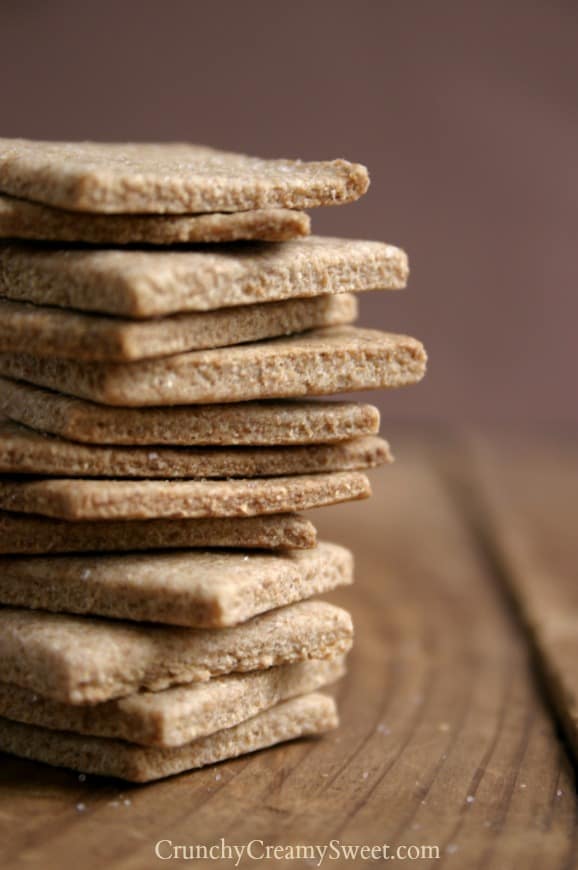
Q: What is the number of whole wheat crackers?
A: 13